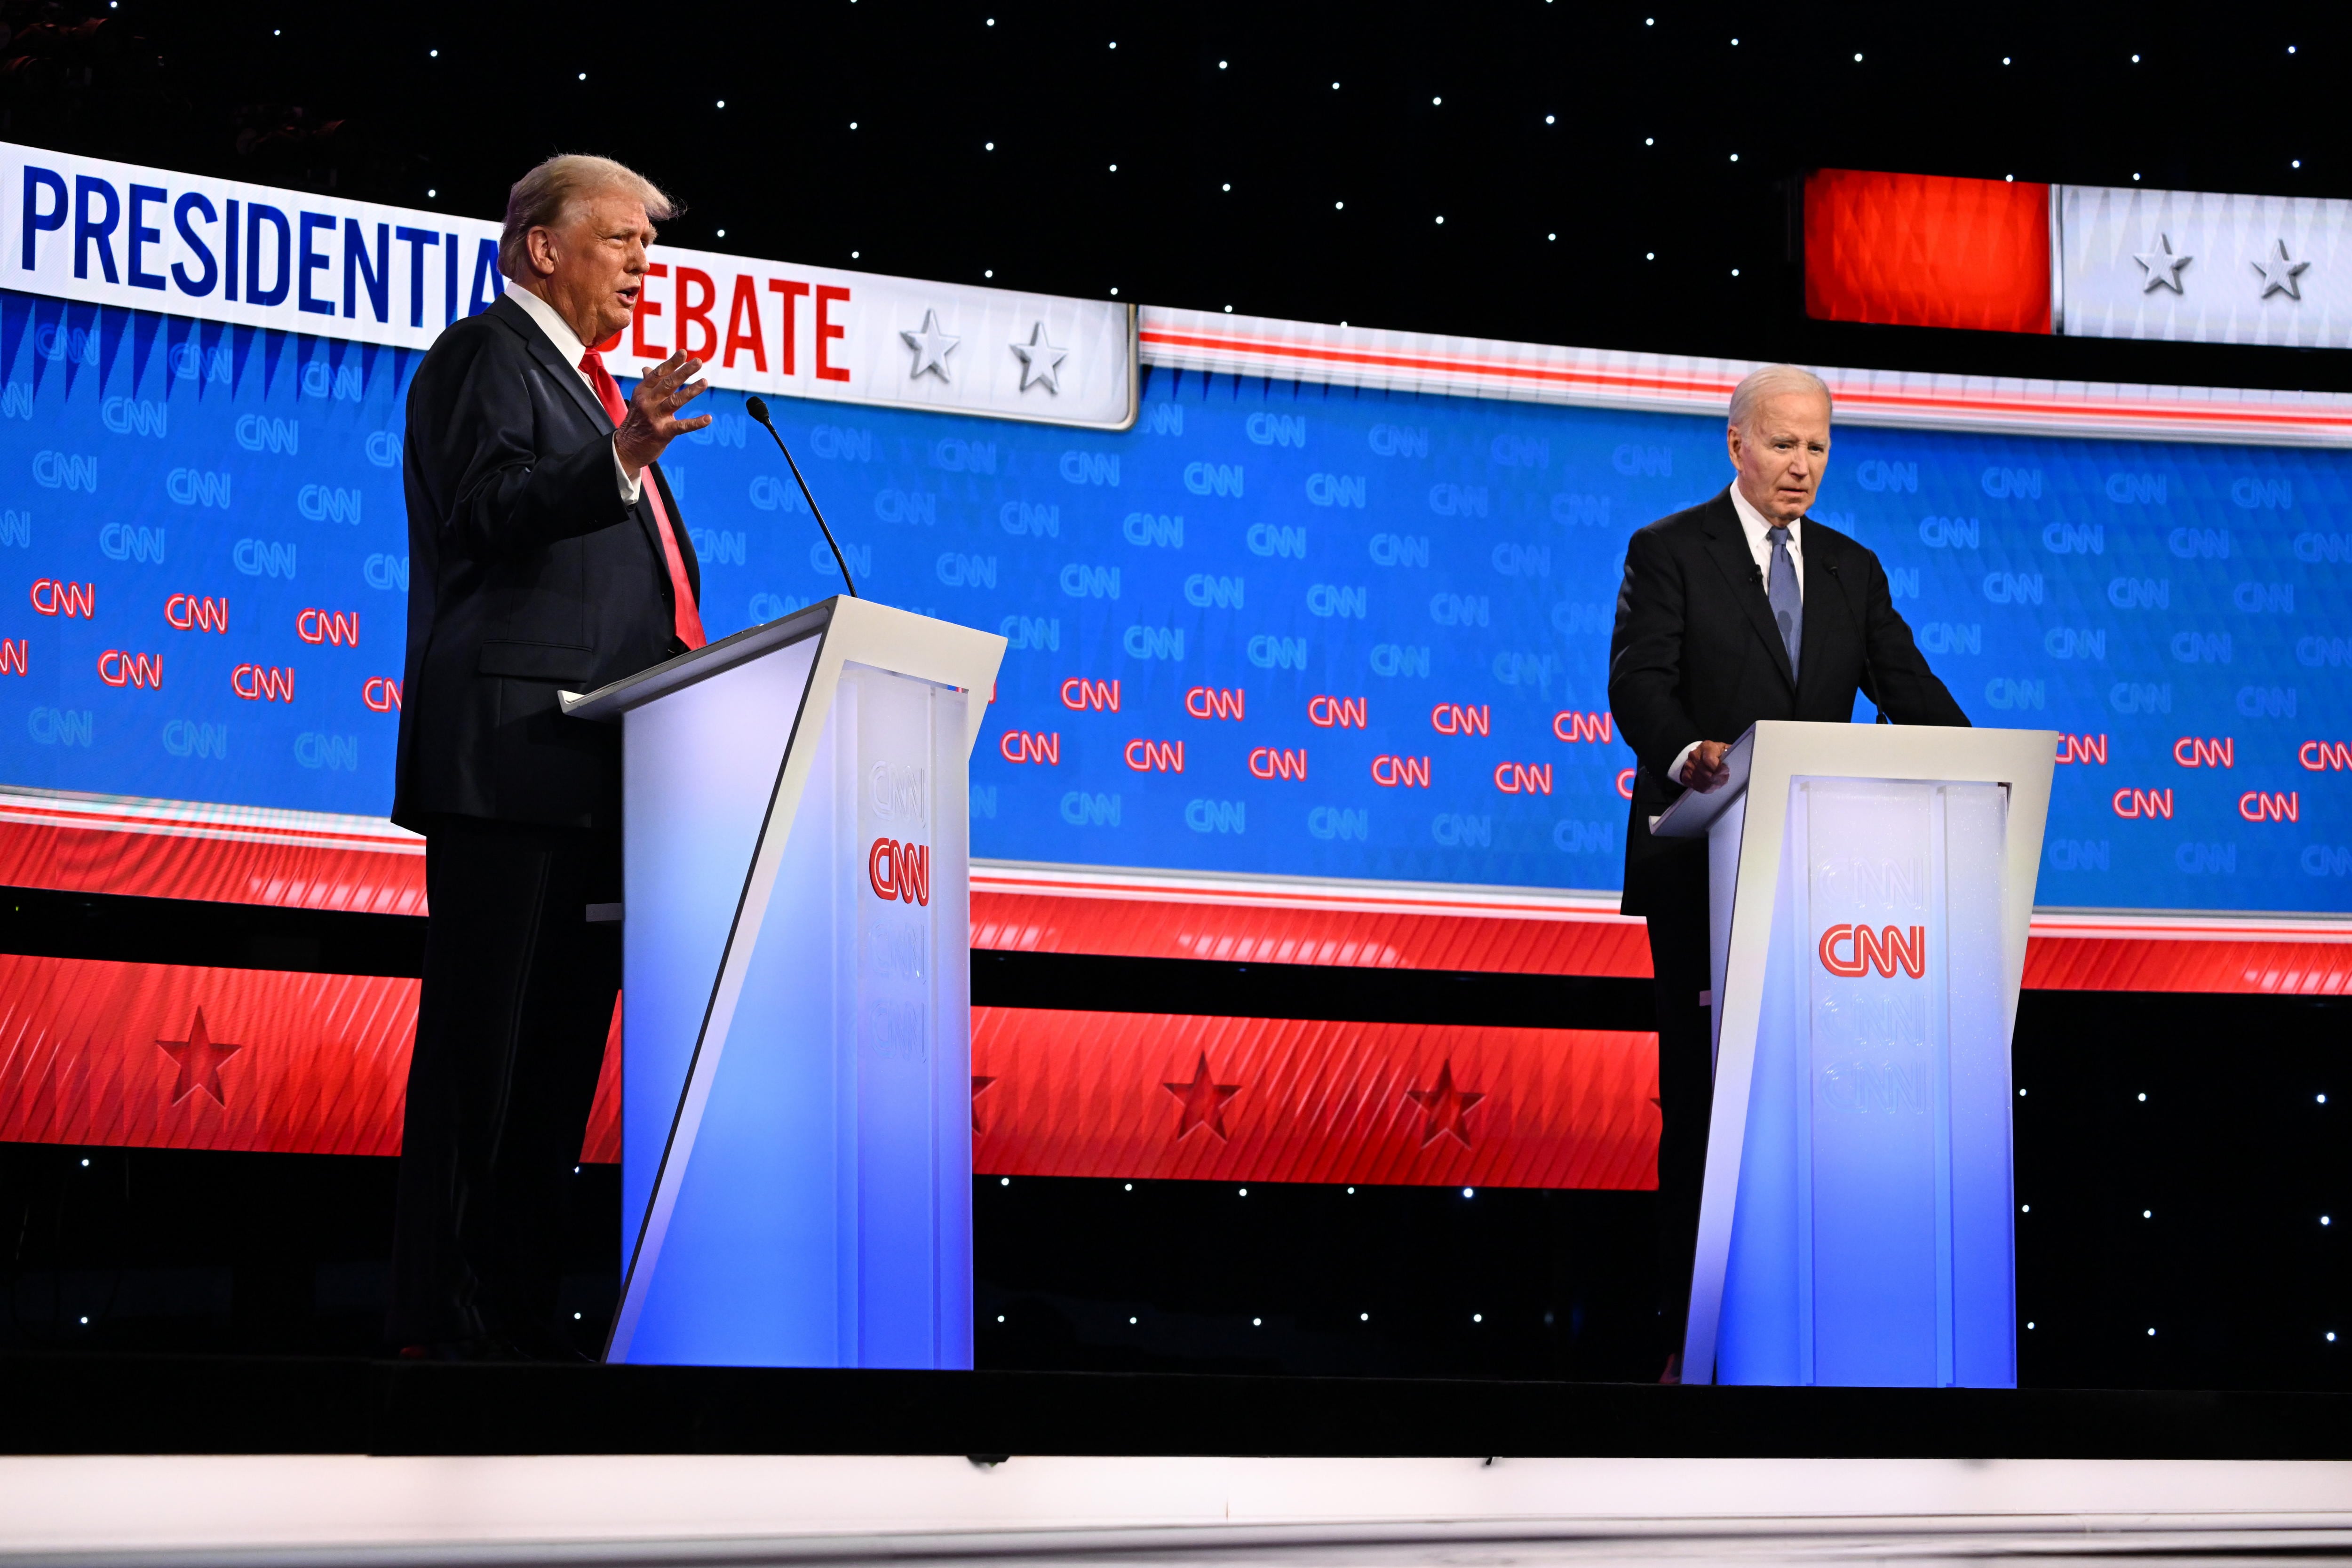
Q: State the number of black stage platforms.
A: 1